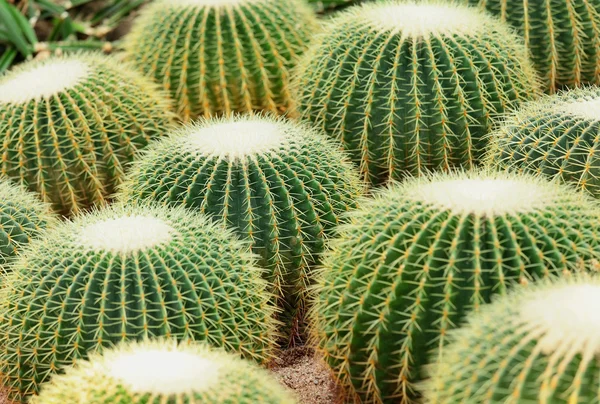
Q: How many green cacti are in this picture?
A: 11